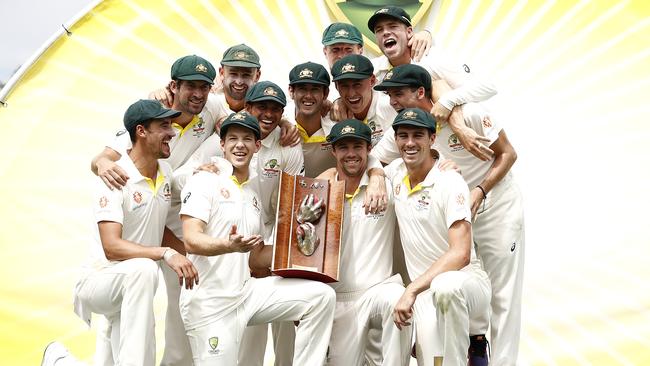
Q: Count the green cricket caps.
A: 12